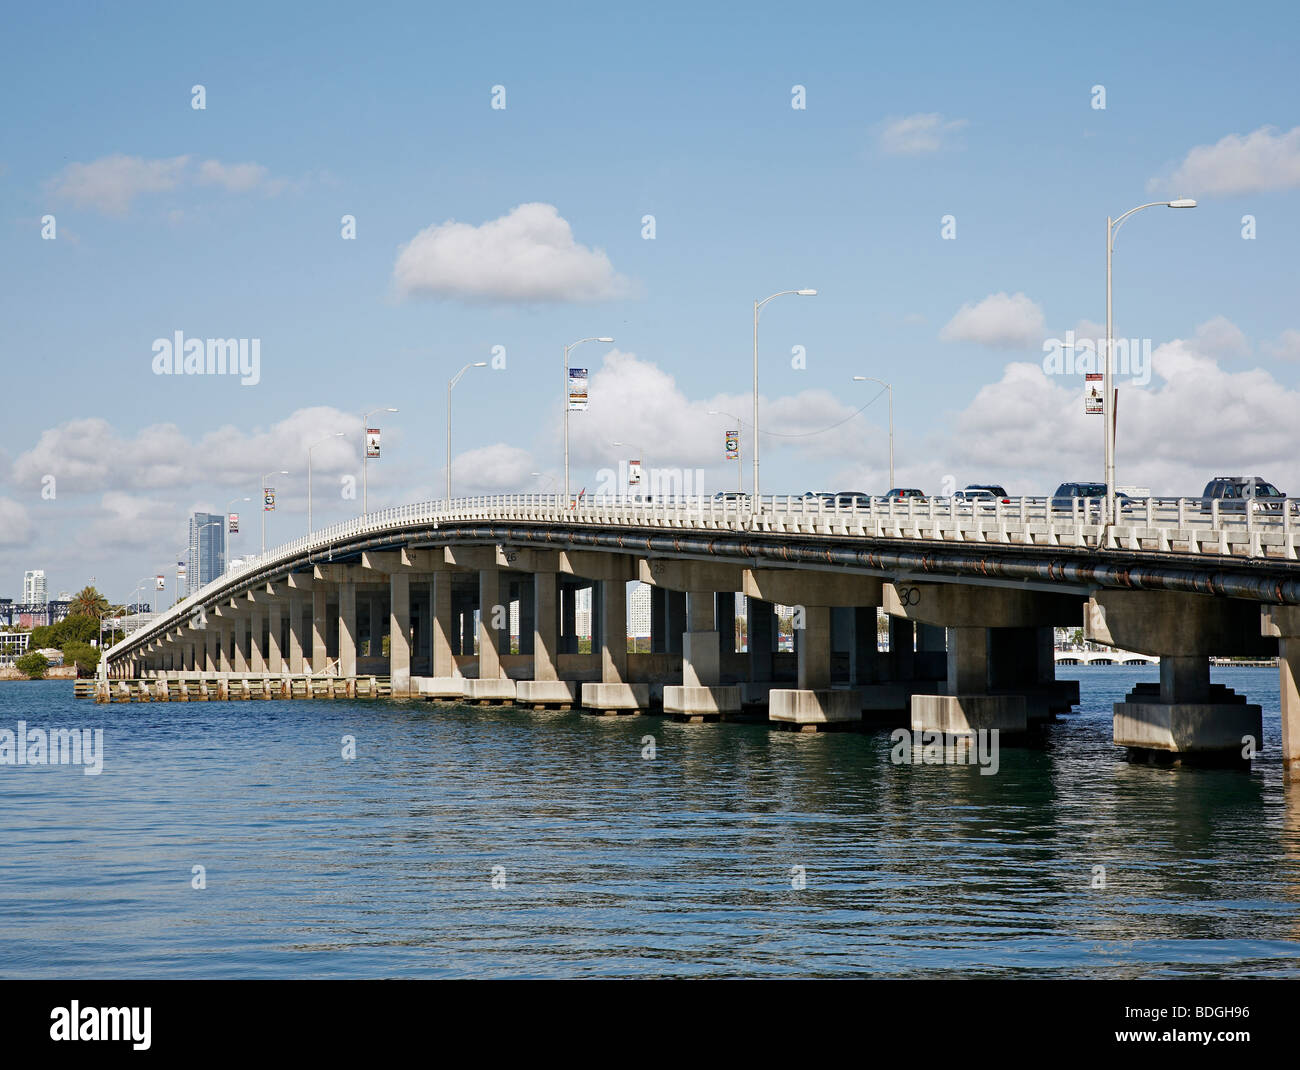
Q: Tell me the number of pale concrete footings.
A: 8